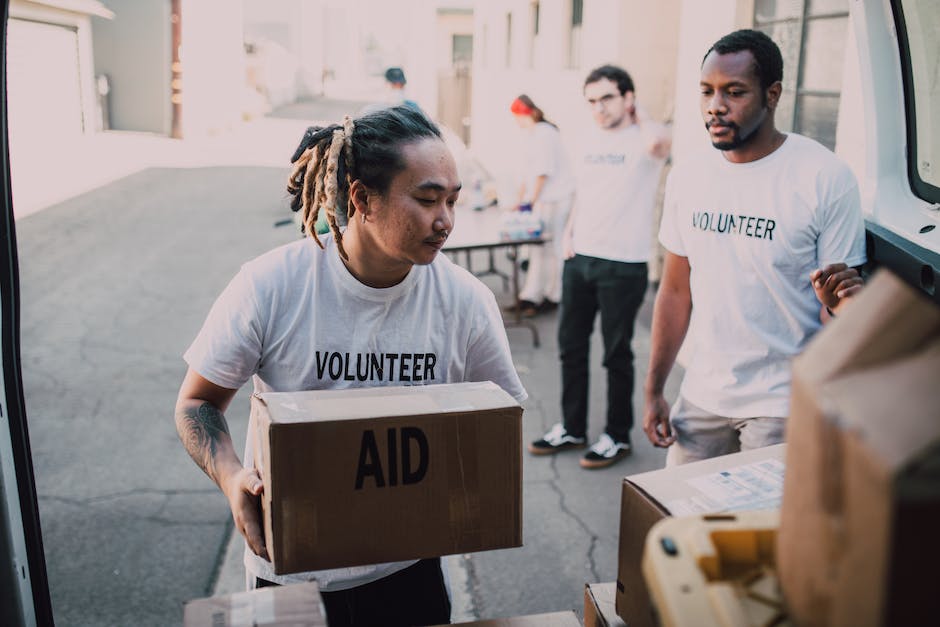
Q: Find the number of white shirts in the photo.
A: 4